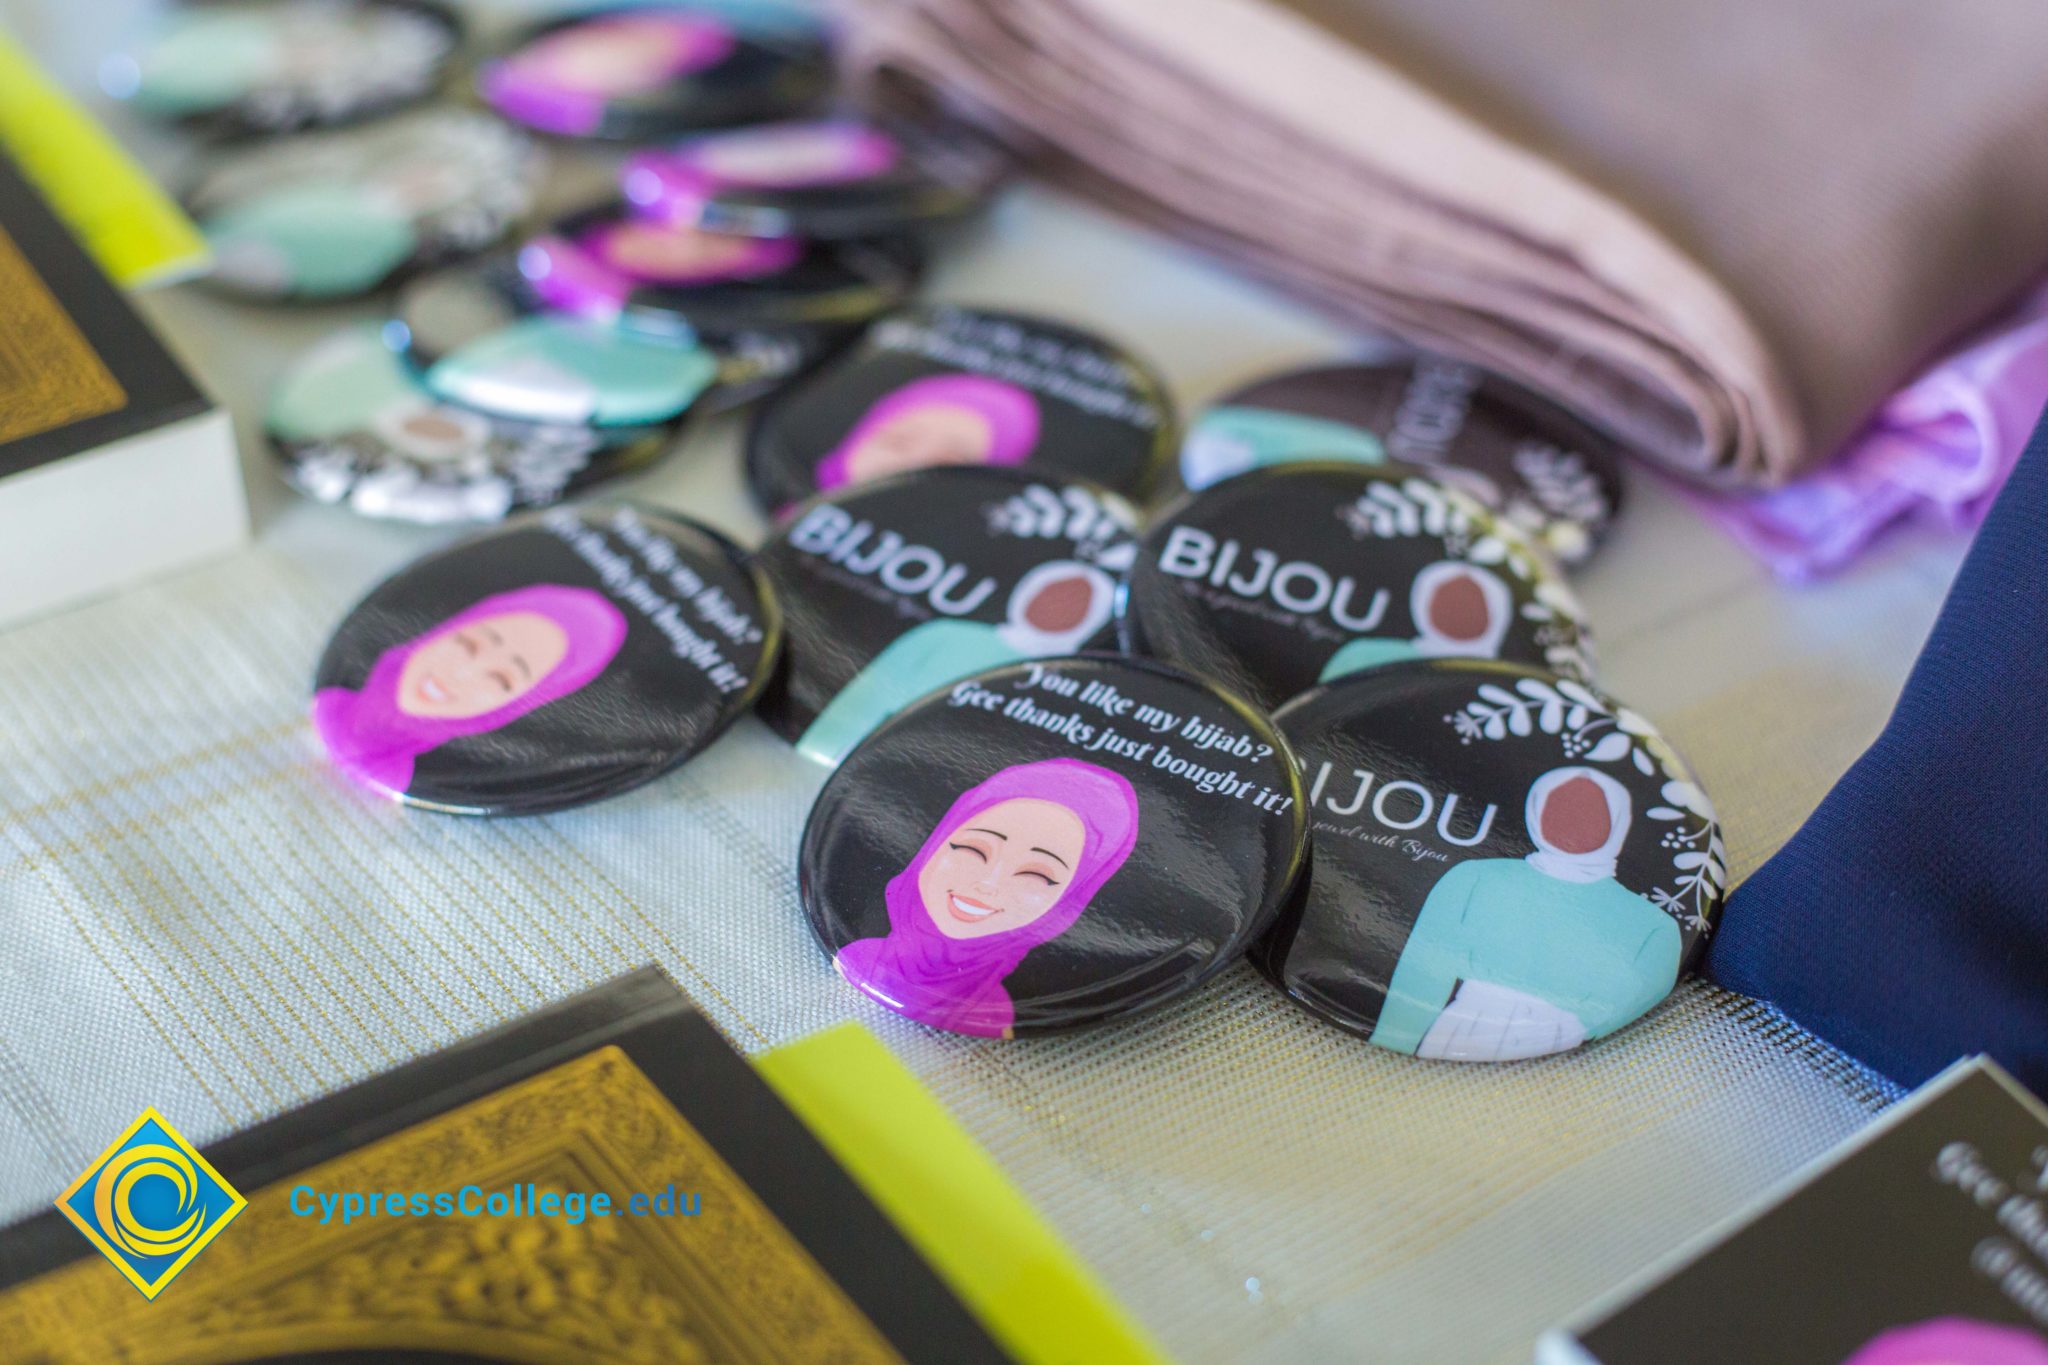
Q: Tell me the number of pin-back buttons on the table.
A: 14